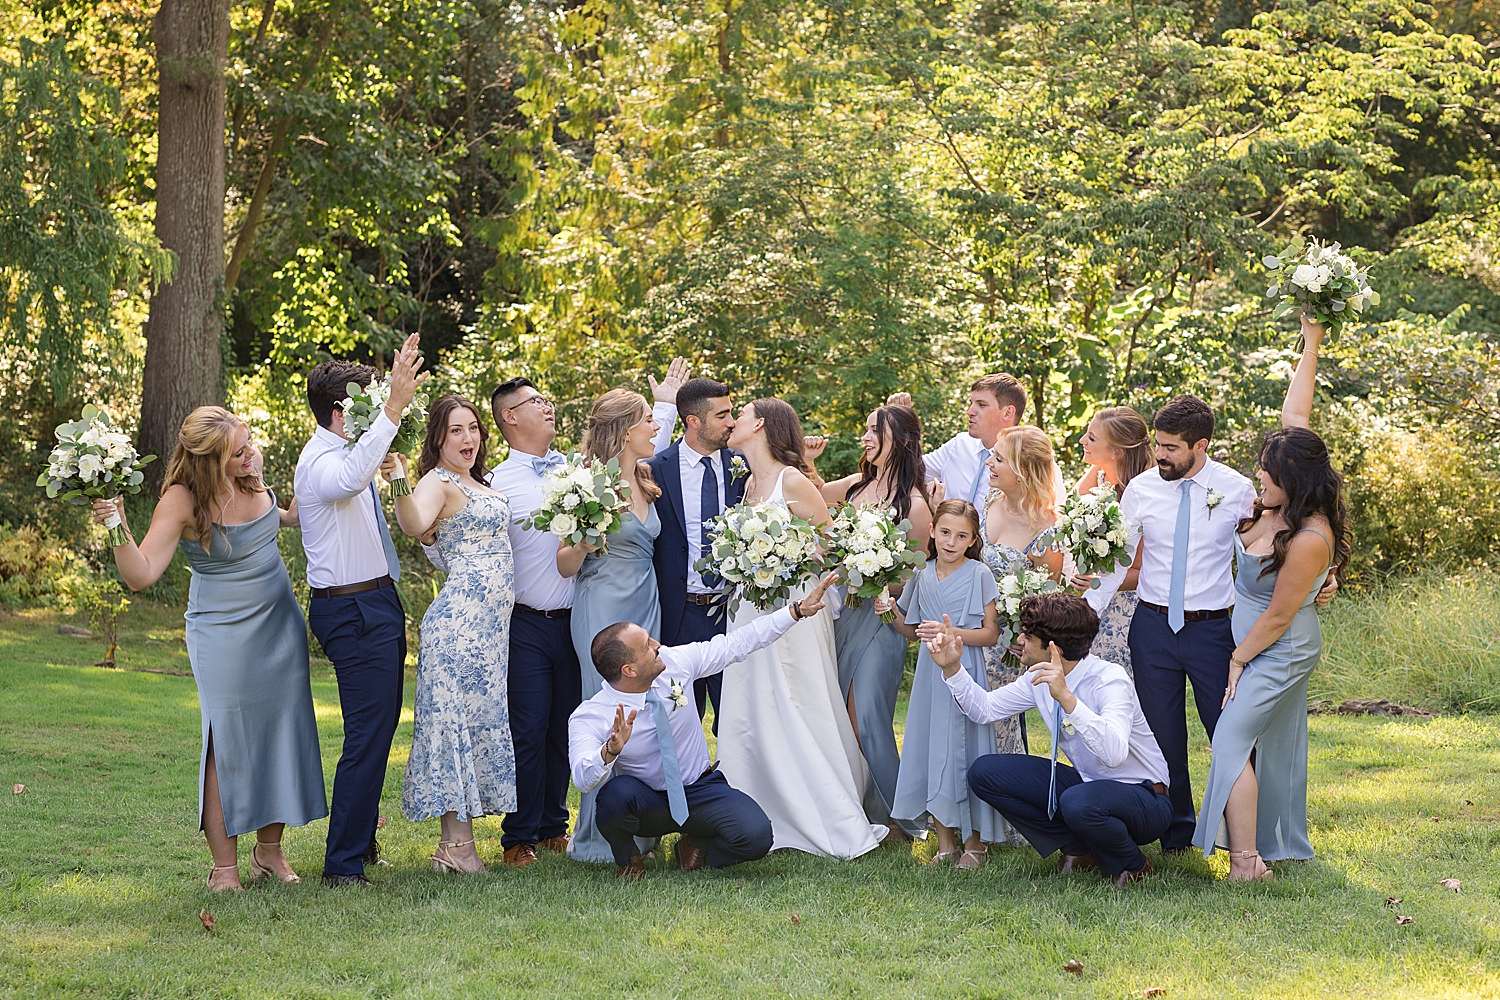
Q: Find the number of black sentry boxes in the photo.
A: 0